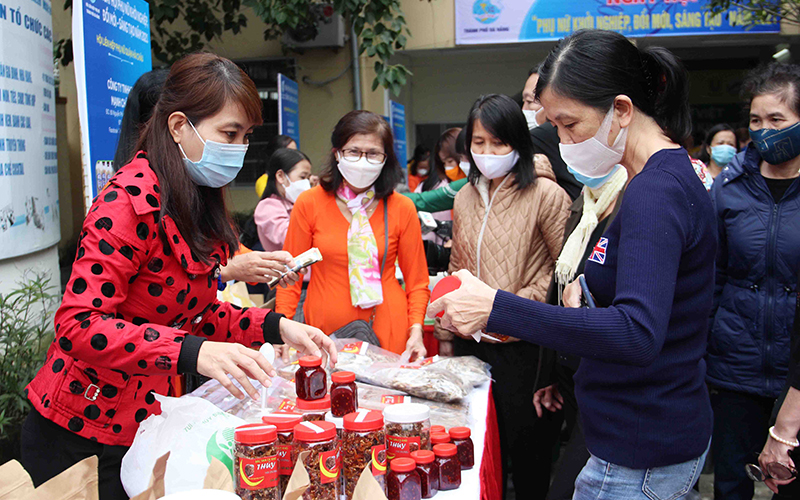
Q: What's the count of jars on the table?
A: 15